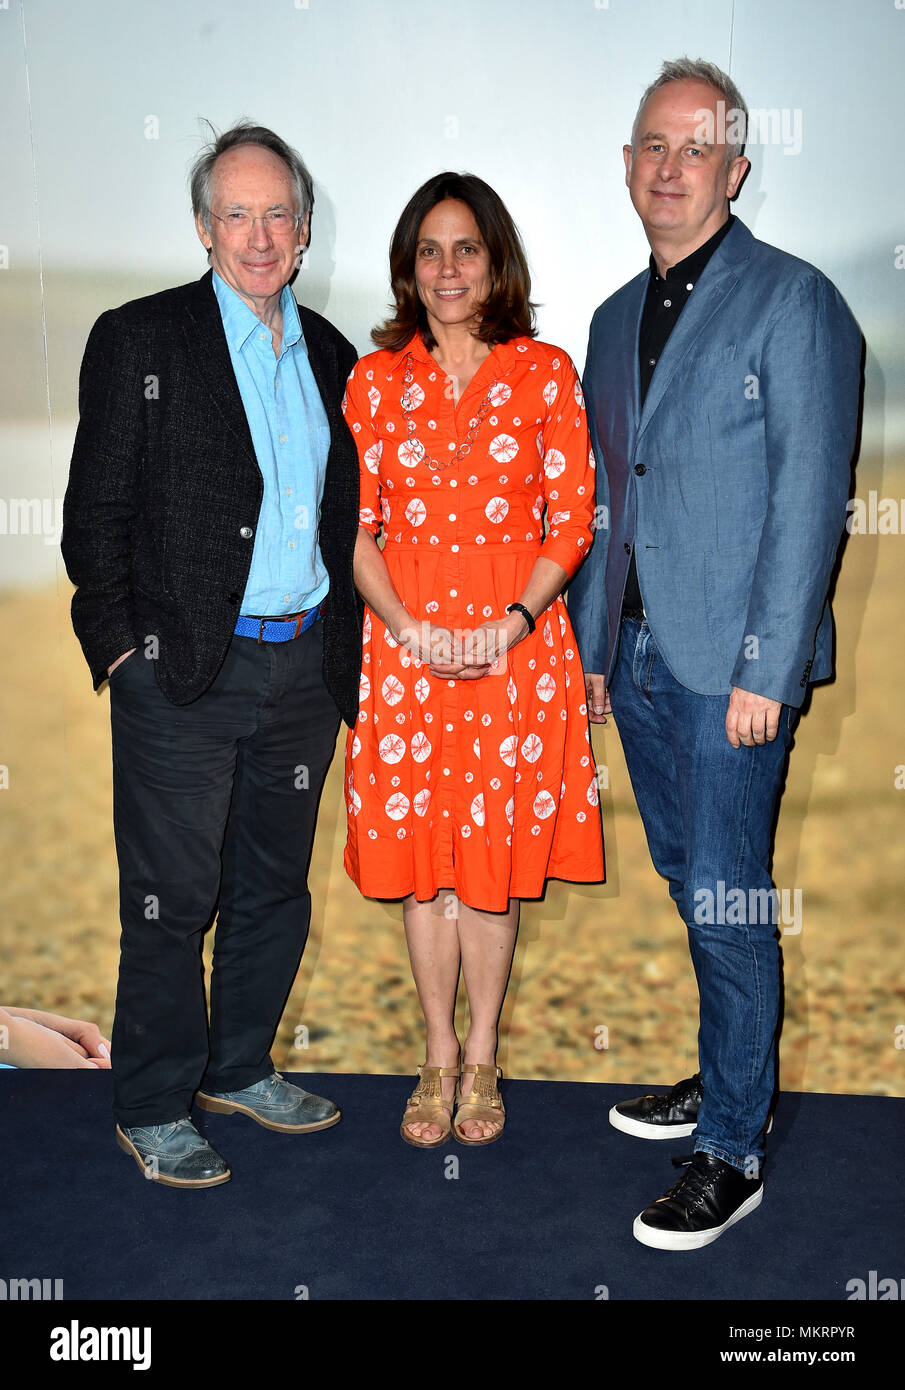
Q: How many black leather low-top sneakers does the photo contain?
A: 2